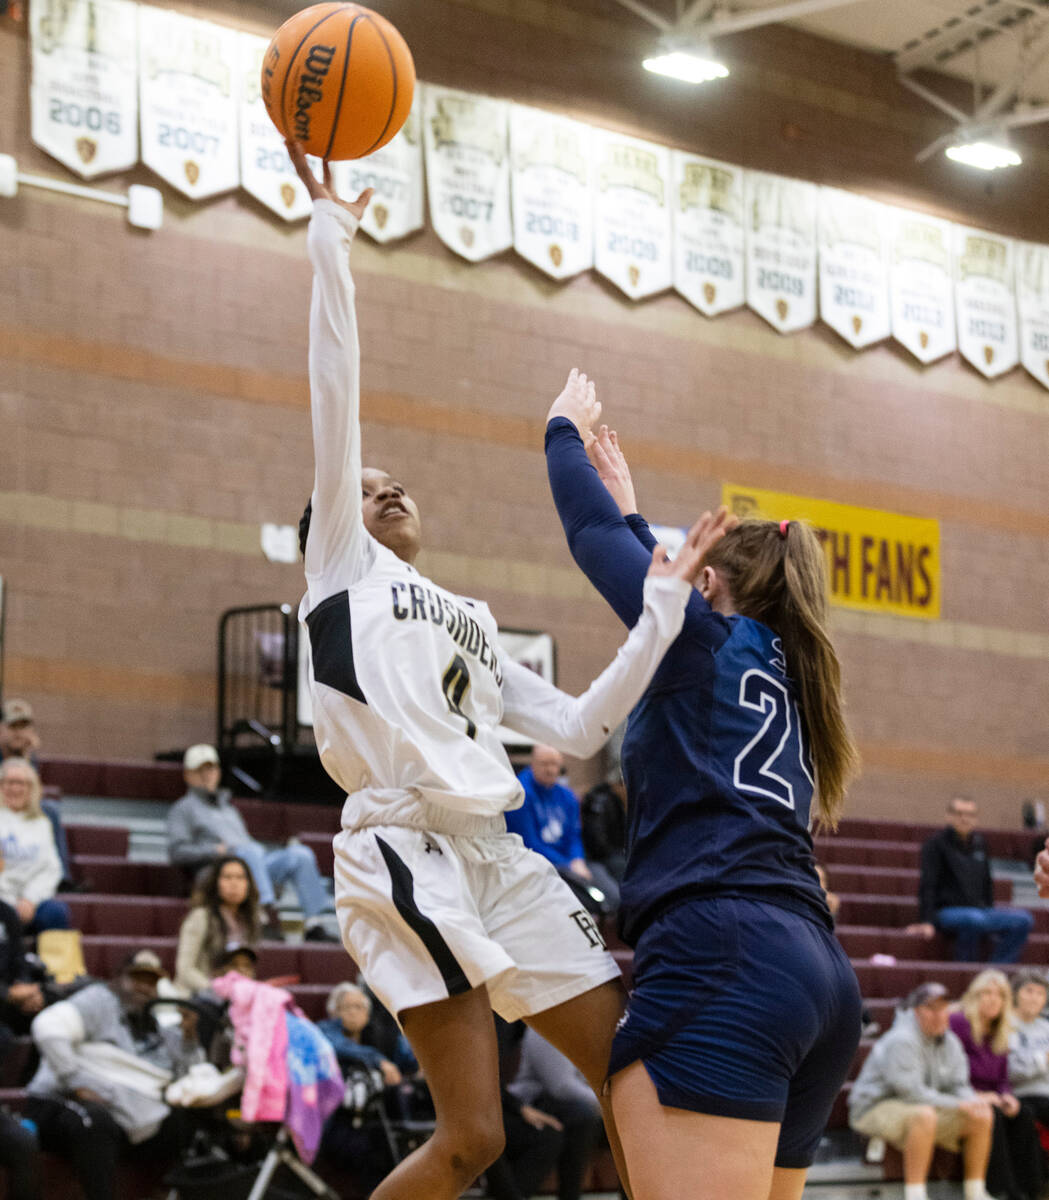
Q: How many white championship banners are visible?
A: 13